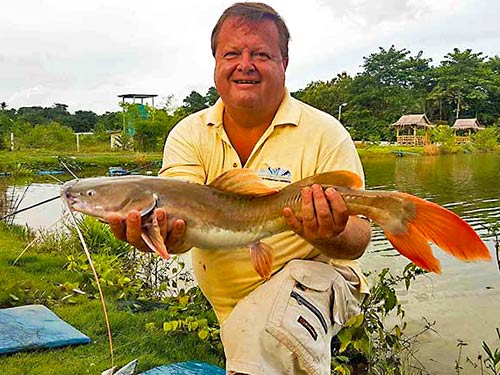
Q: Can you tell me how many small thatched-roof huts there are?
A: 2